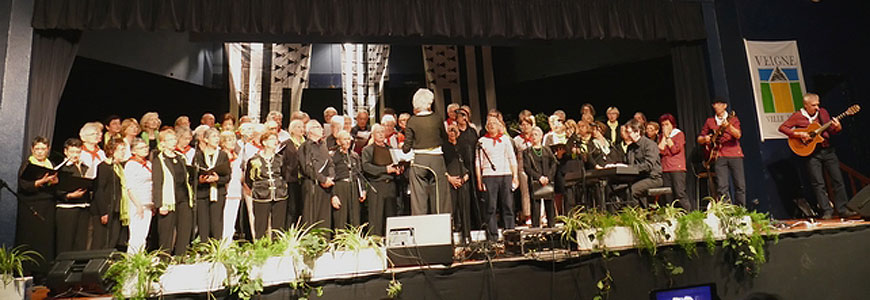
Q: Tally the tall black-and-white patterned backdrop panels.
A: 3